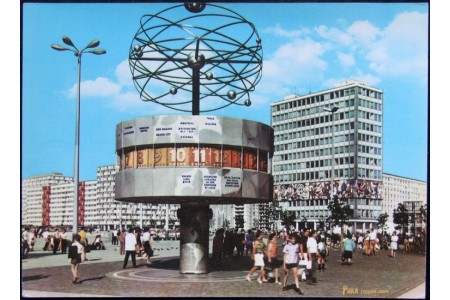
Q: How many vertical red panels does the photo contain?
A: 2